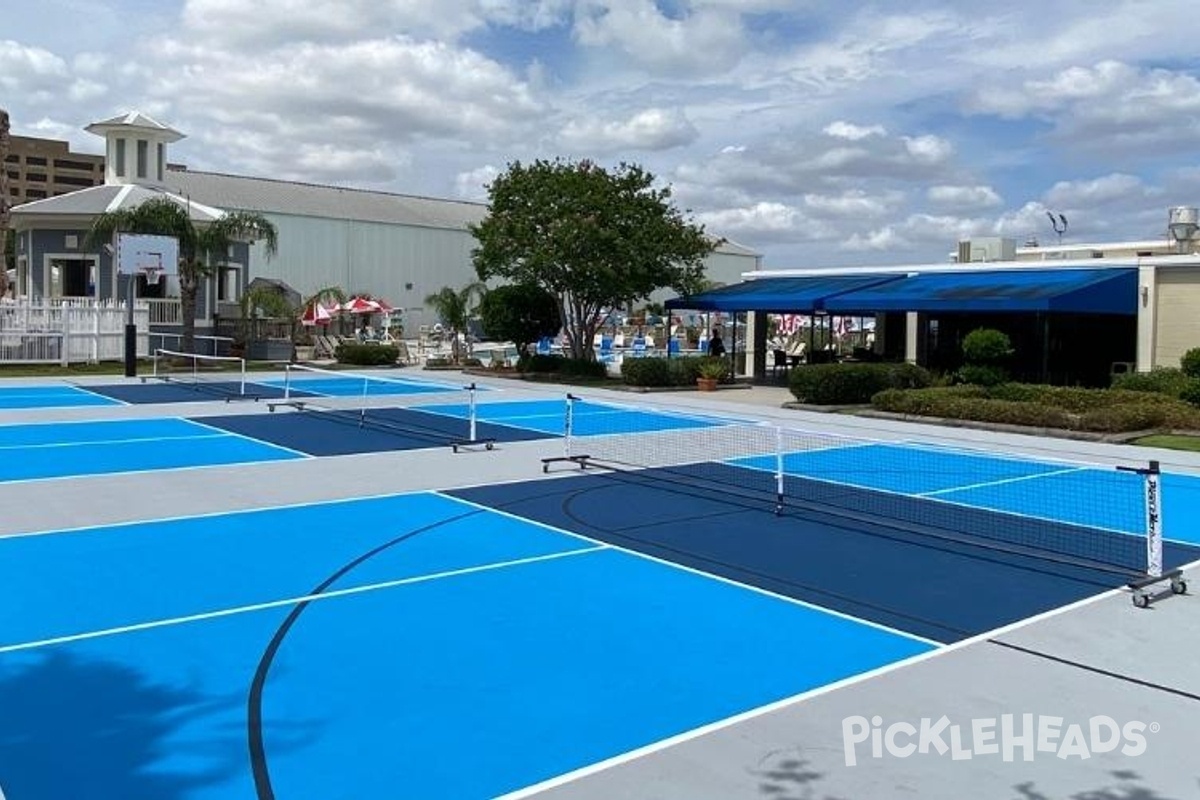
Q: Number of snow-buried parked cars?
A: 0